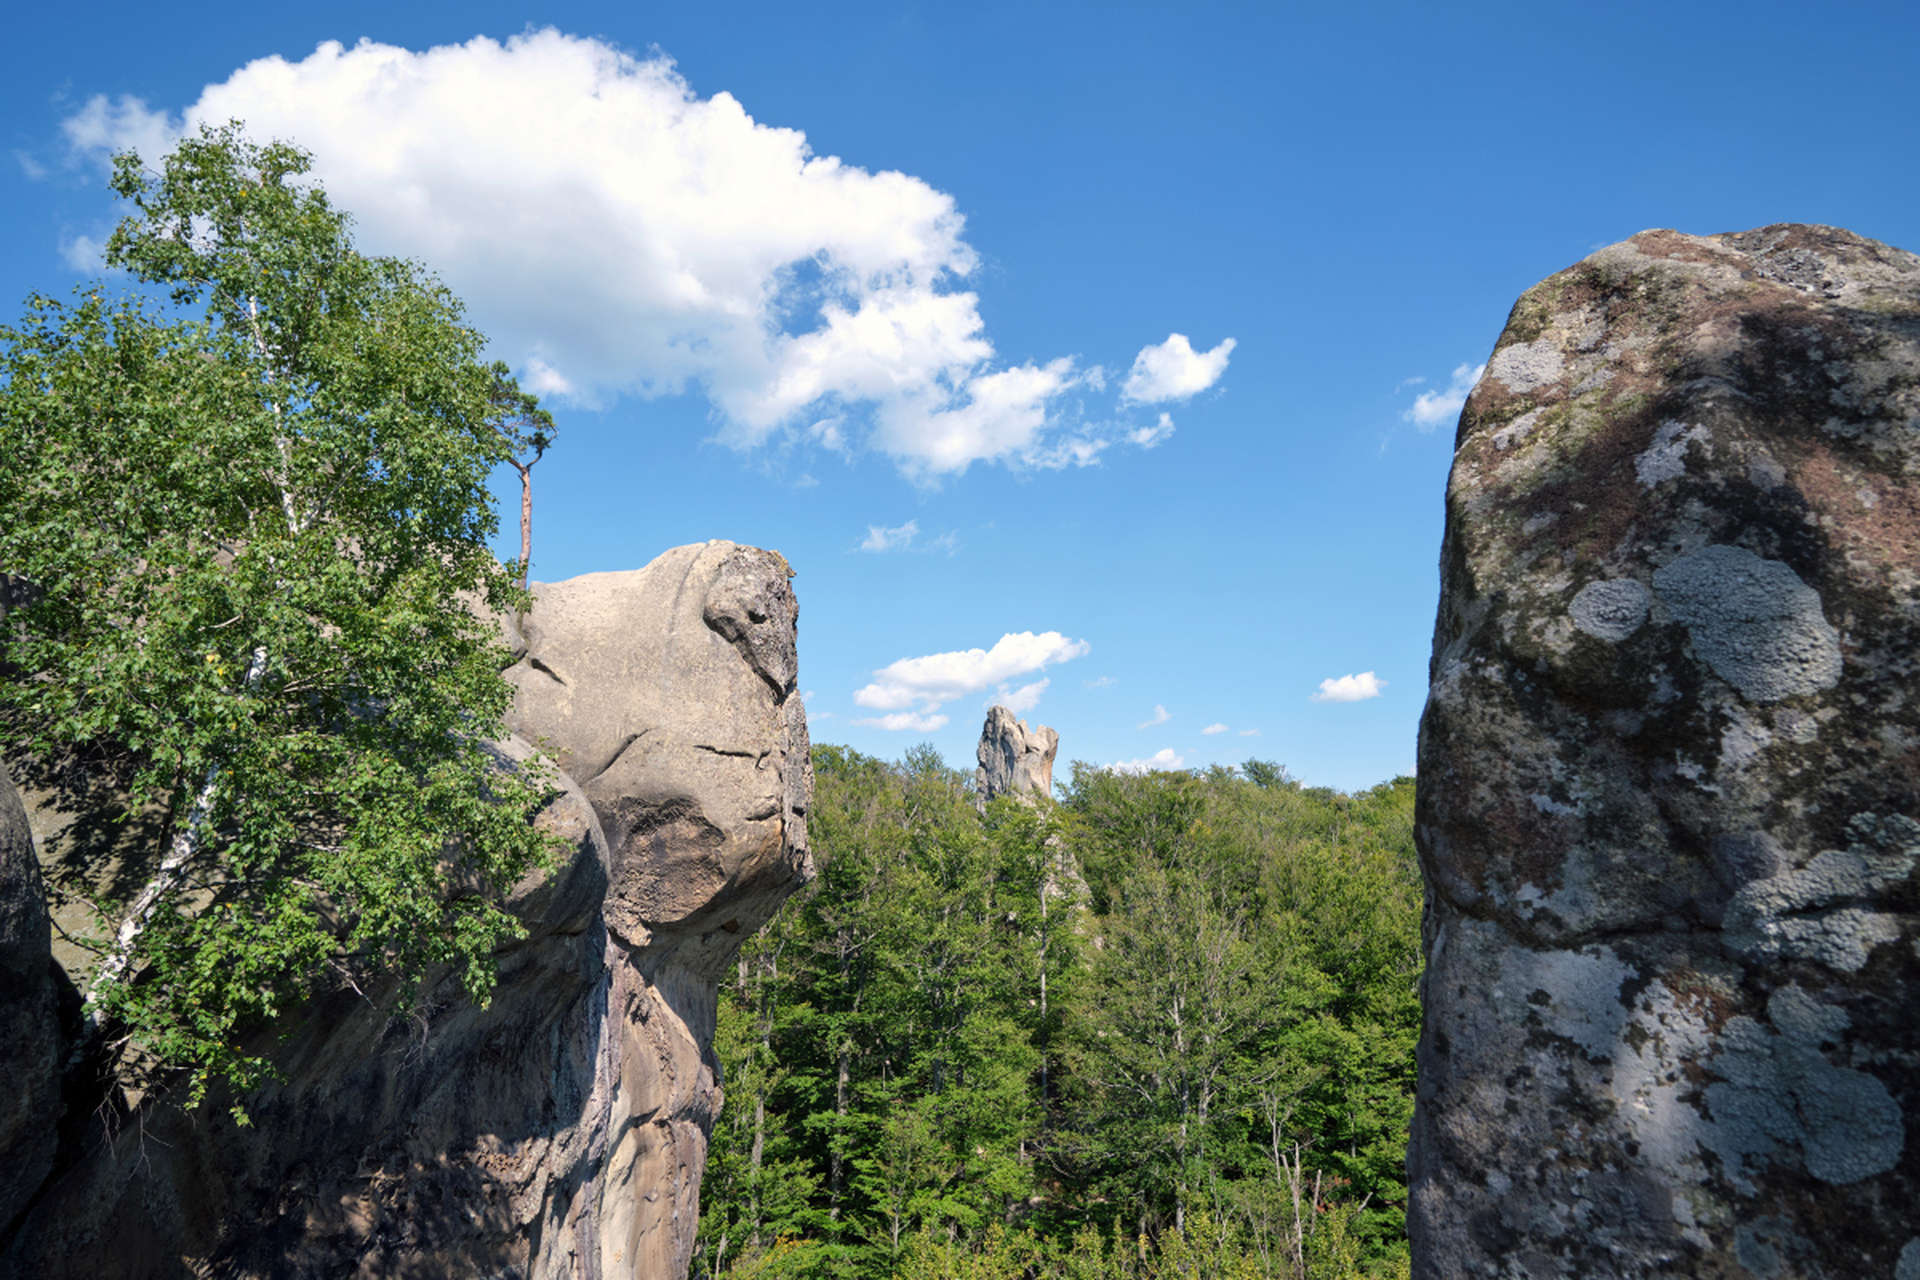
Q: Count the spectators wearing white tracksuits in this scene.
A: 0